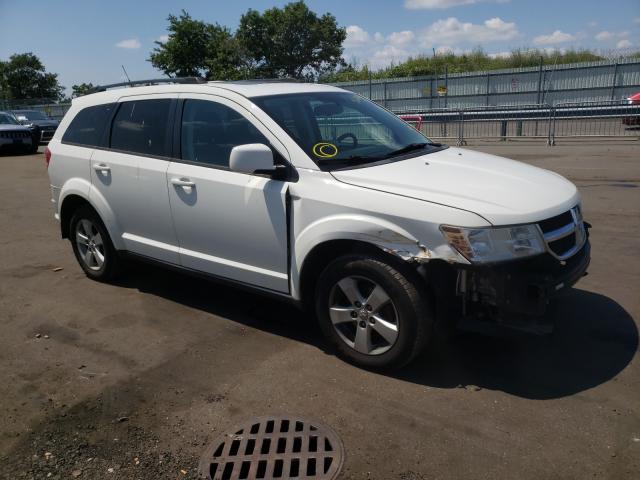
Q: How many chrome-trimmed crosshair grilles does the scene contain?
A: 1